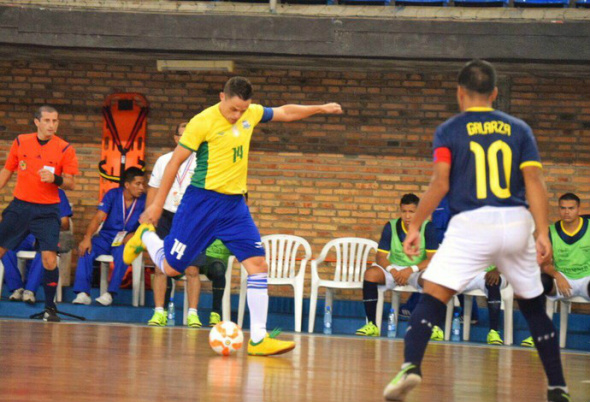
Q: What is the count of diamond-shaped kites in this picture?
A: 0